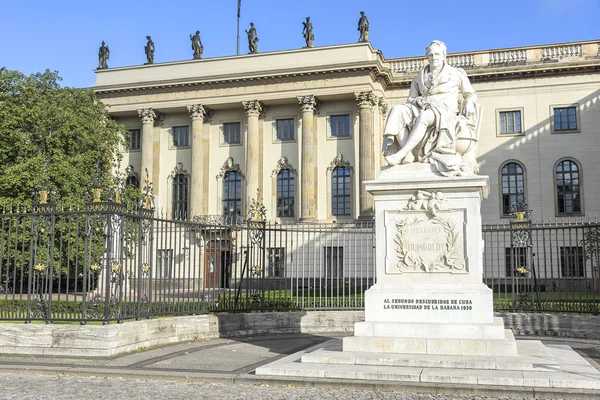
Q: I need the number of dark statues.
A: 6